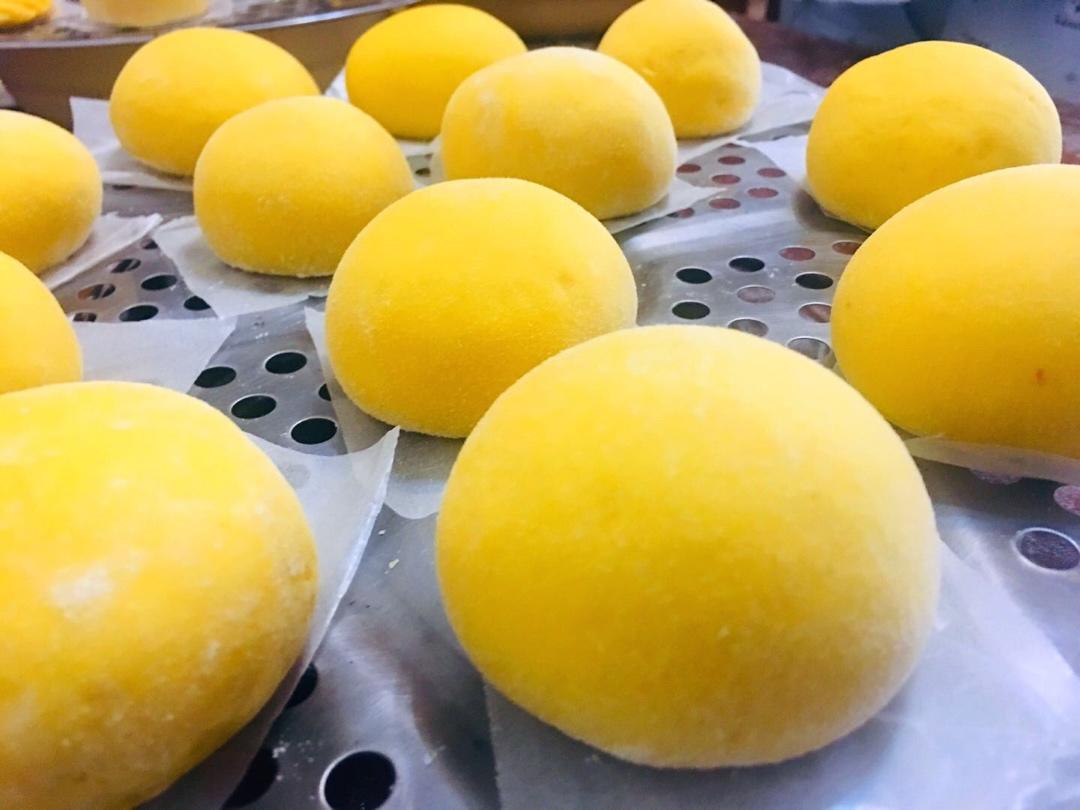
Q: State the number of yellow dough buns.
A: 12